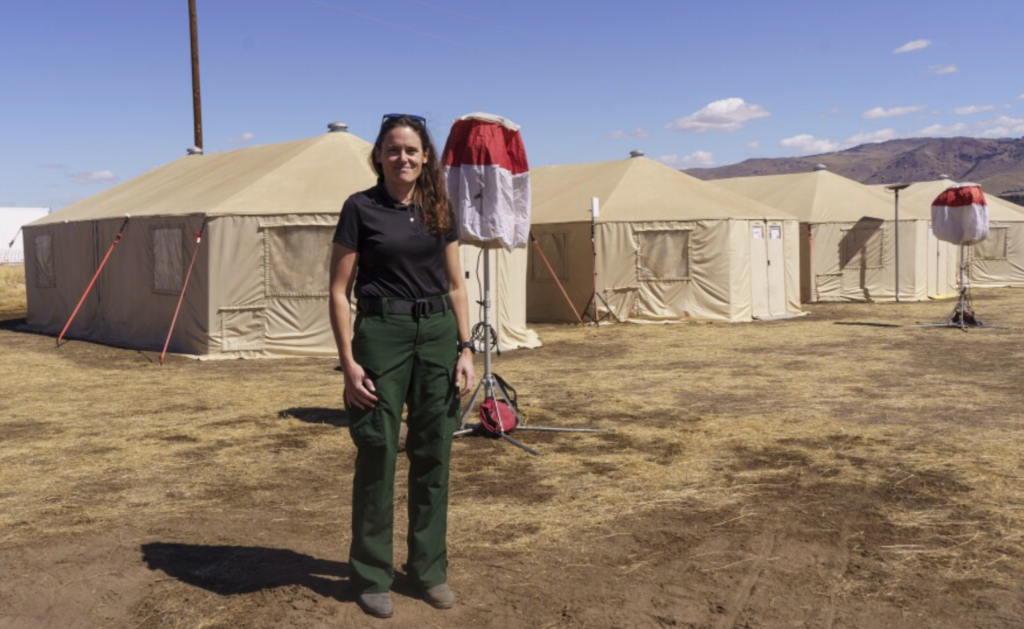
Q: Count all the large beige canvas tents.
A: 4